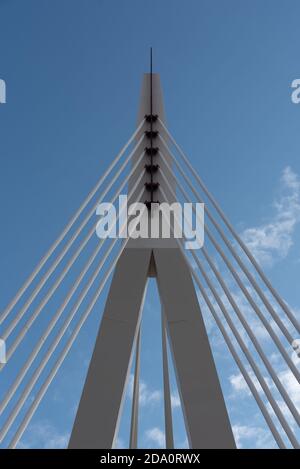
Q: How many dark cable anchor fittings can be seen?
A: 6